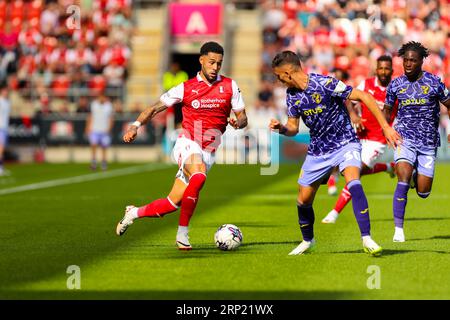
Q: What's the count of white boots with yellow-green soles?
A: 2